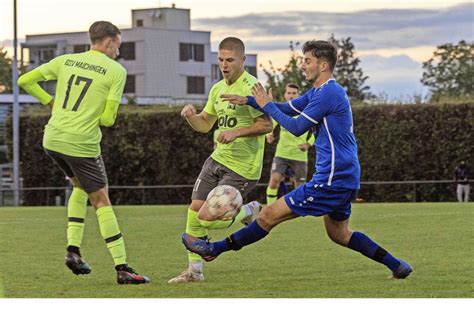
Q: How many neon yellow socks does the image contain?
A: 5